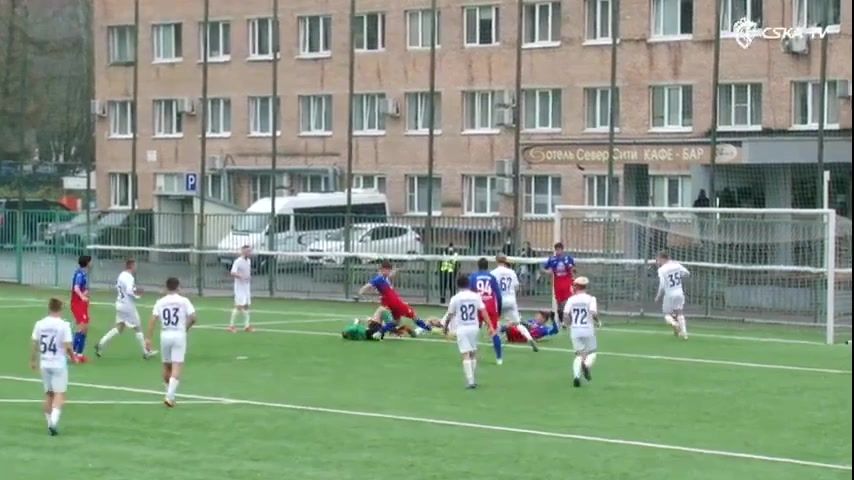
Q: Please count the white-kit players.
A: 8